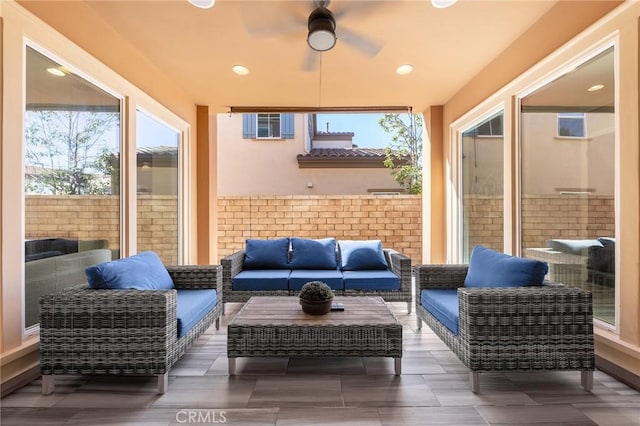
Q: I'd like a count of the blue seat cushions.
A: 5